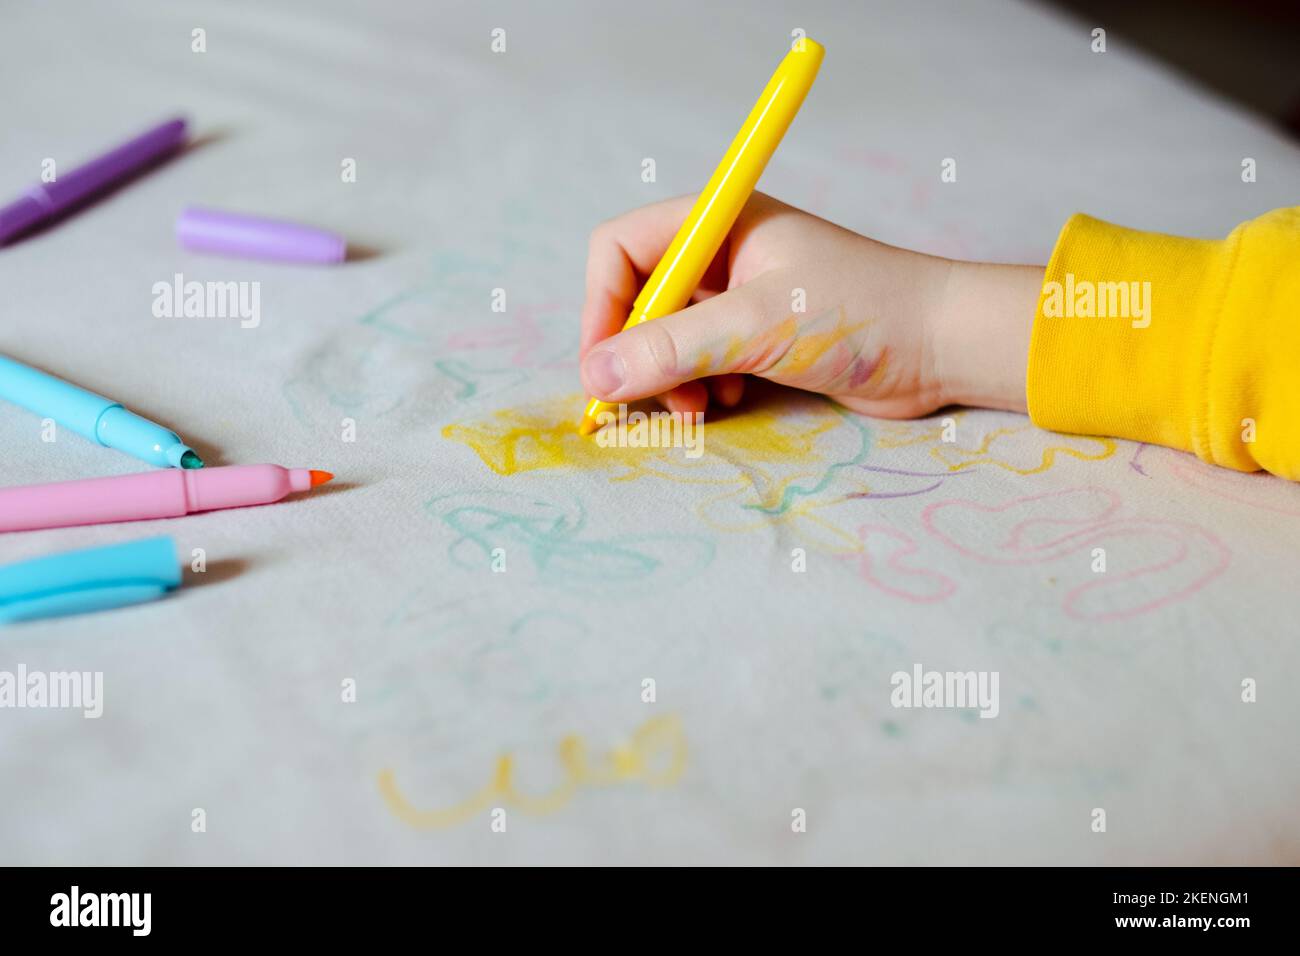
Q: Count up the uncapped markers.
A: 3